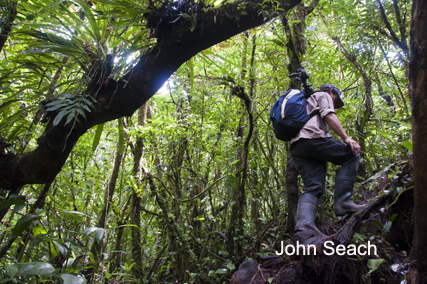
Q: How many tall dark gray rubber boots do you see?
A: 2